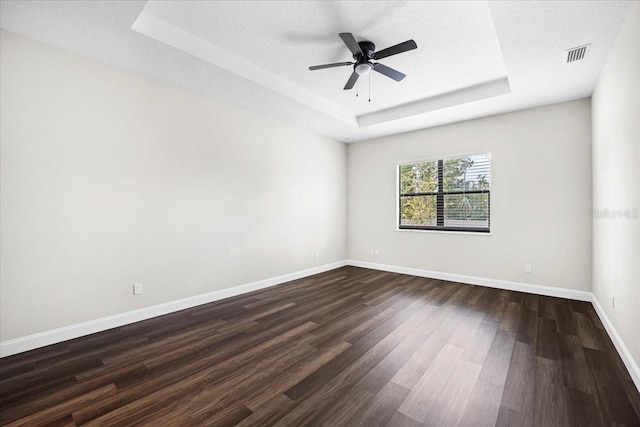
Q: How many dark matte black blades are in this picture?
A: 5